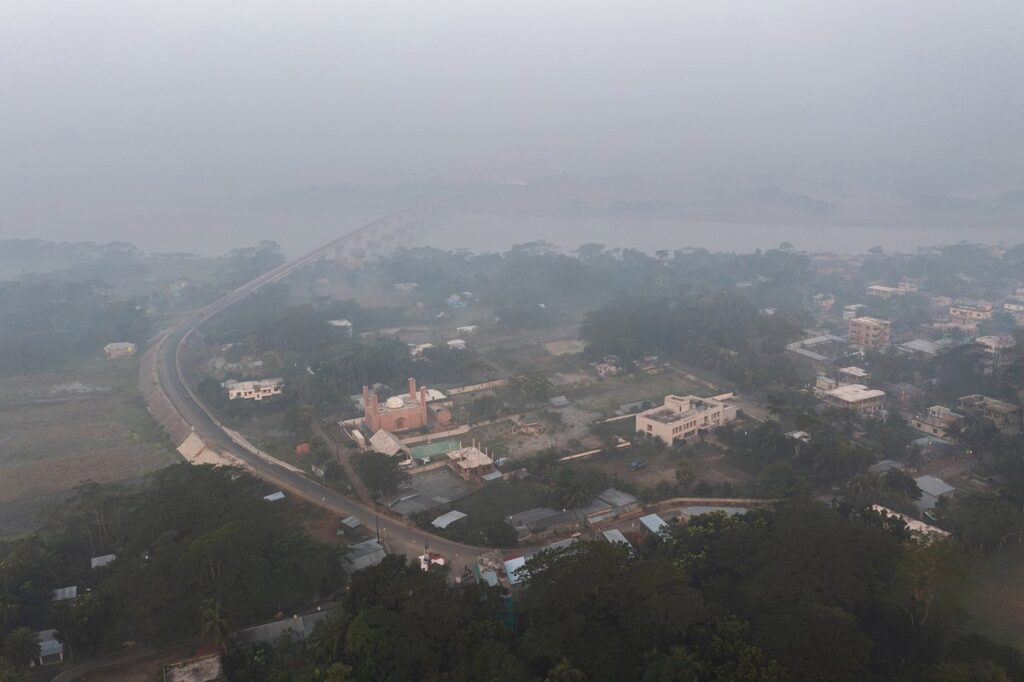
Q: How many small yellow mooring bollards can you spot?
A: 0